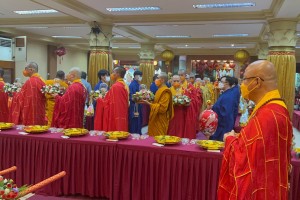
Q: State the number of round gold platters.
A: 6